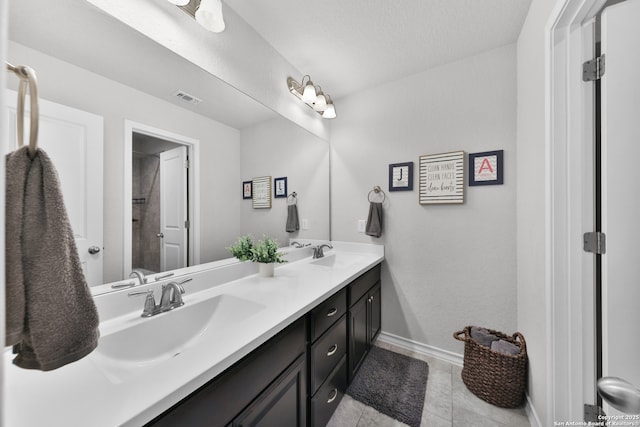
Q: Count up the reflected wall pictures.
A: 3